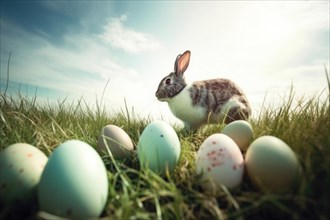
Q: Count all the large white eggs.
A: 1